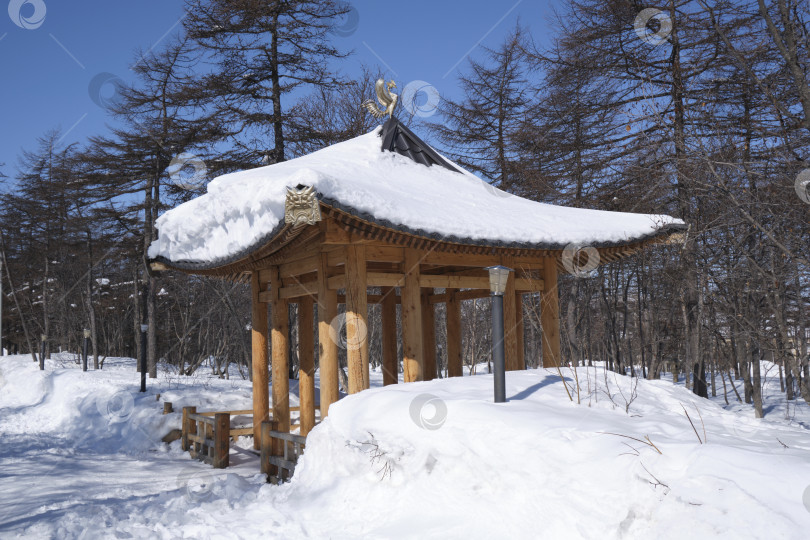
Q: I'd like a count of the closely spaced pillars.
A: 12